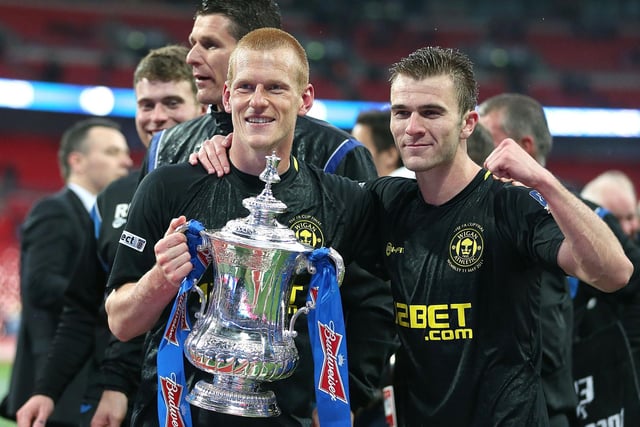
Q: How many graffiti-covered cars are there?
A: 0